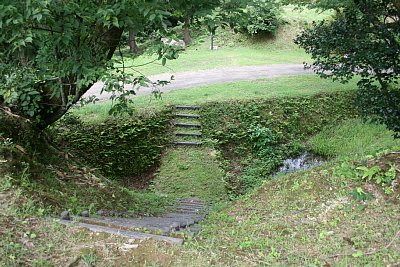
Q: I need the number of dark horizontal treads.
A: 5